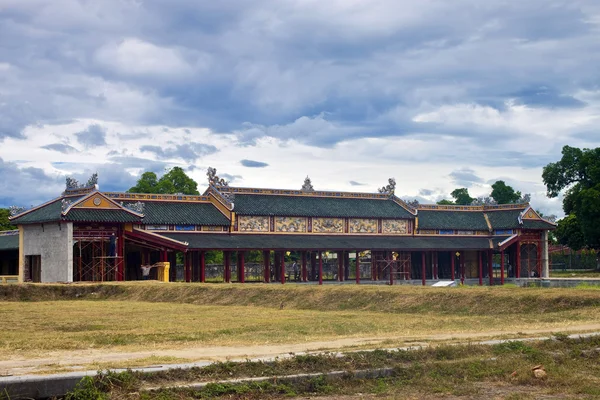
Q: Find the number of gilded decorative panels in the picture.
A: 5